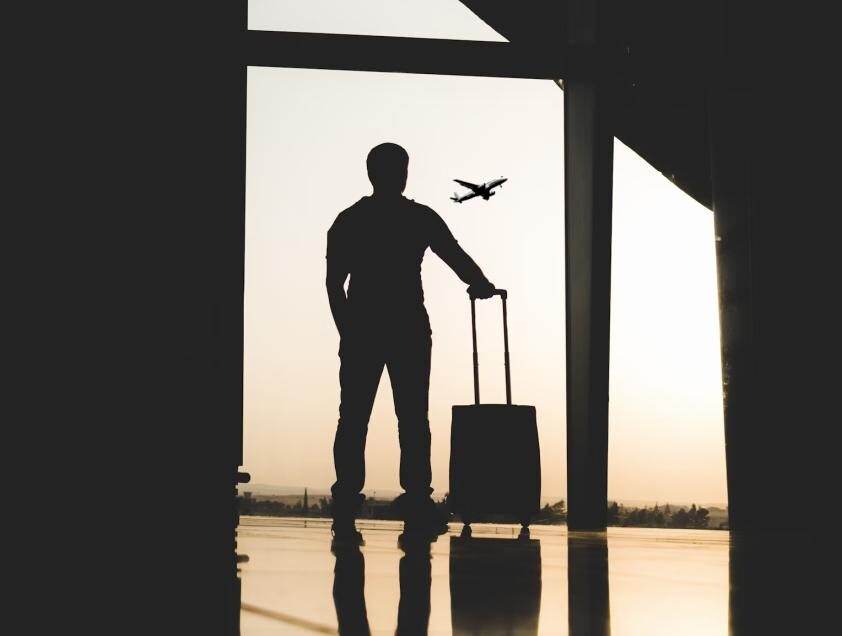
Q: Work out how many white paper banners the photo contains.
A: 0